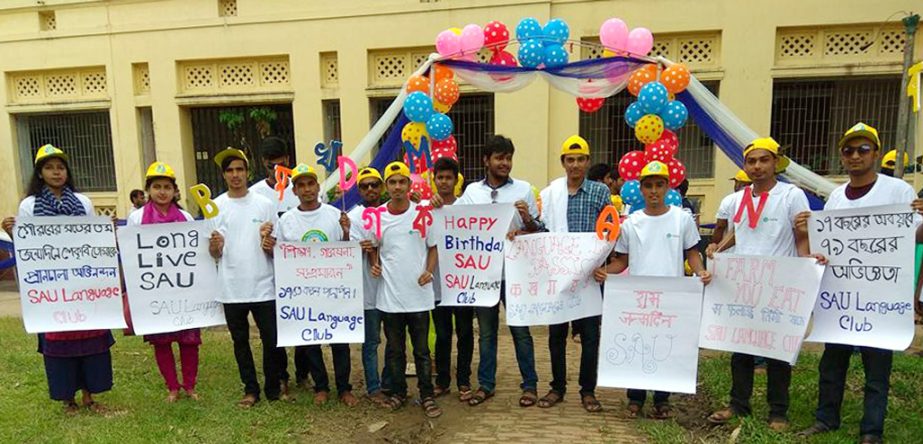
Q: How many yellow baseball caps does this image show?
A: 12